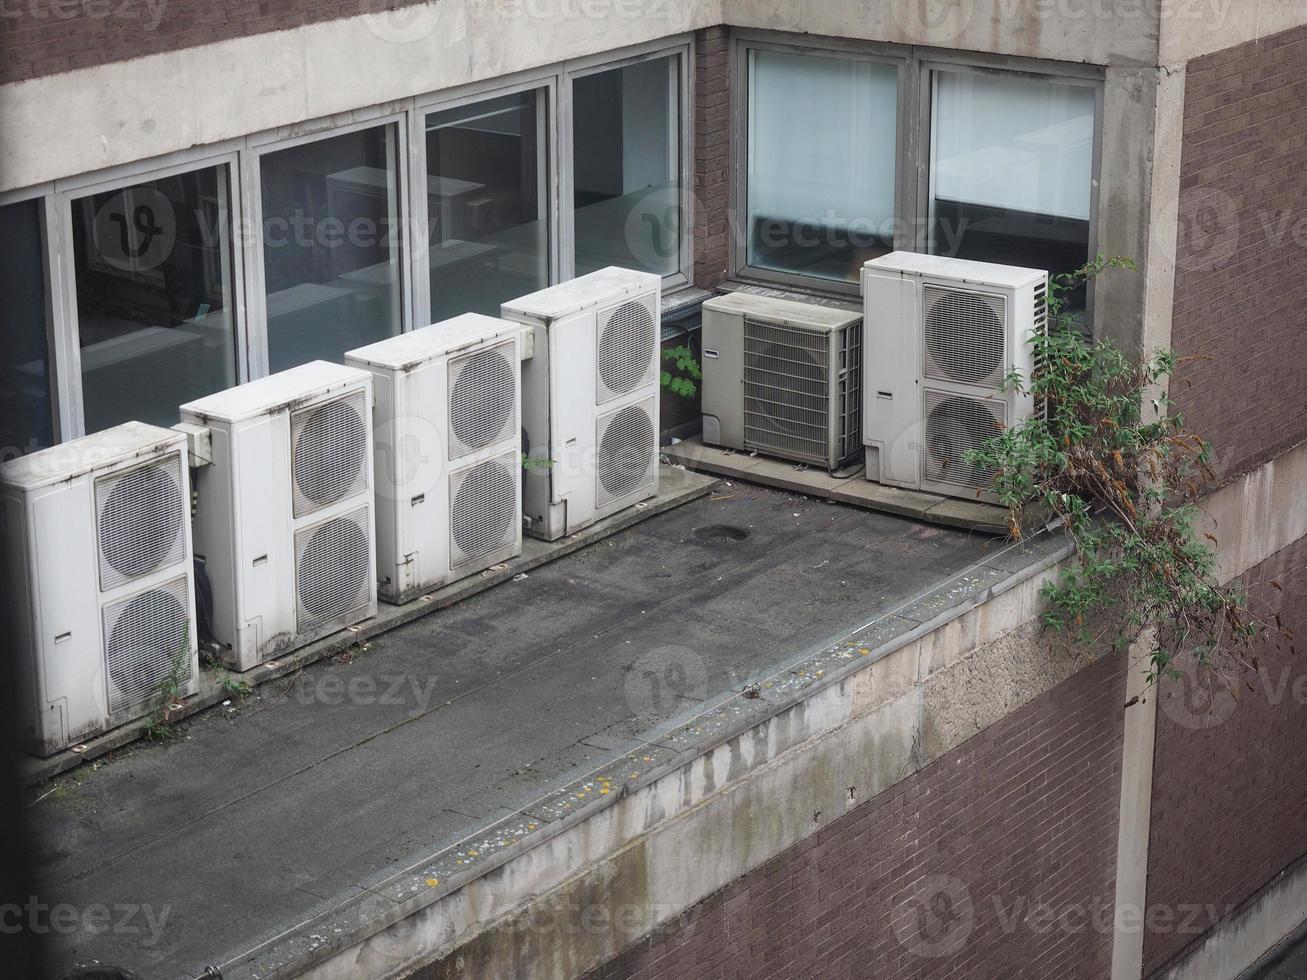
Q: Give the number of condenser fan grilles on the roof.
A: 11